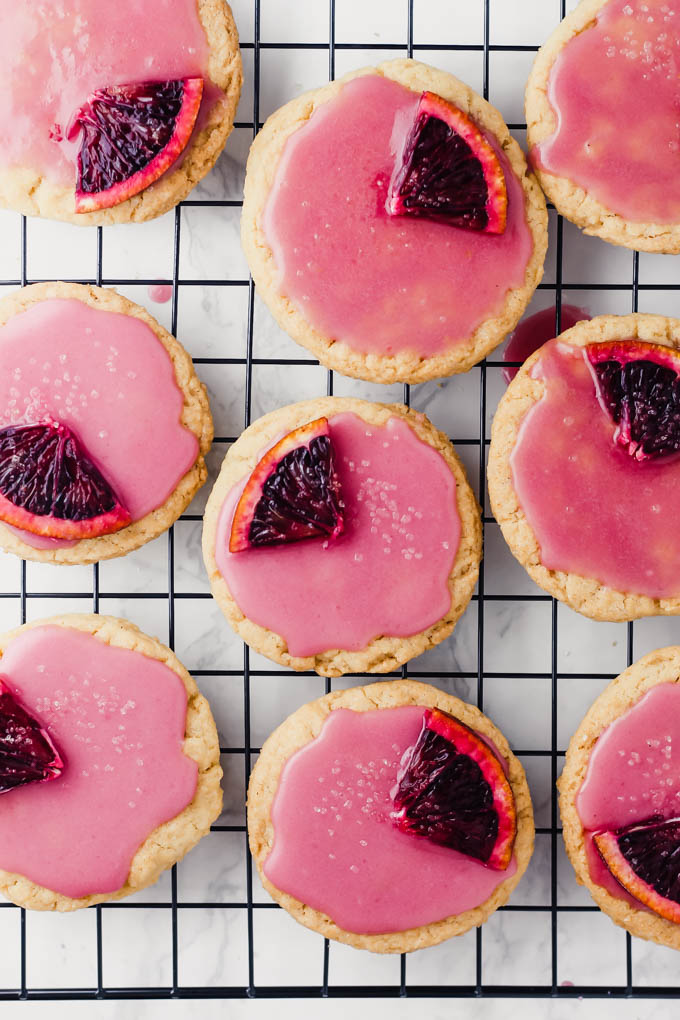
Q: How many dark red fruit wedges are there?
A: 8